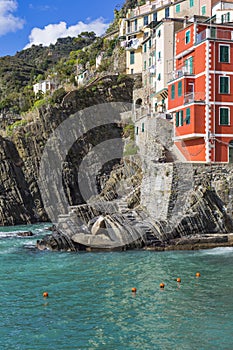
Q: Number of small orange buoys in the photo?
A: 5